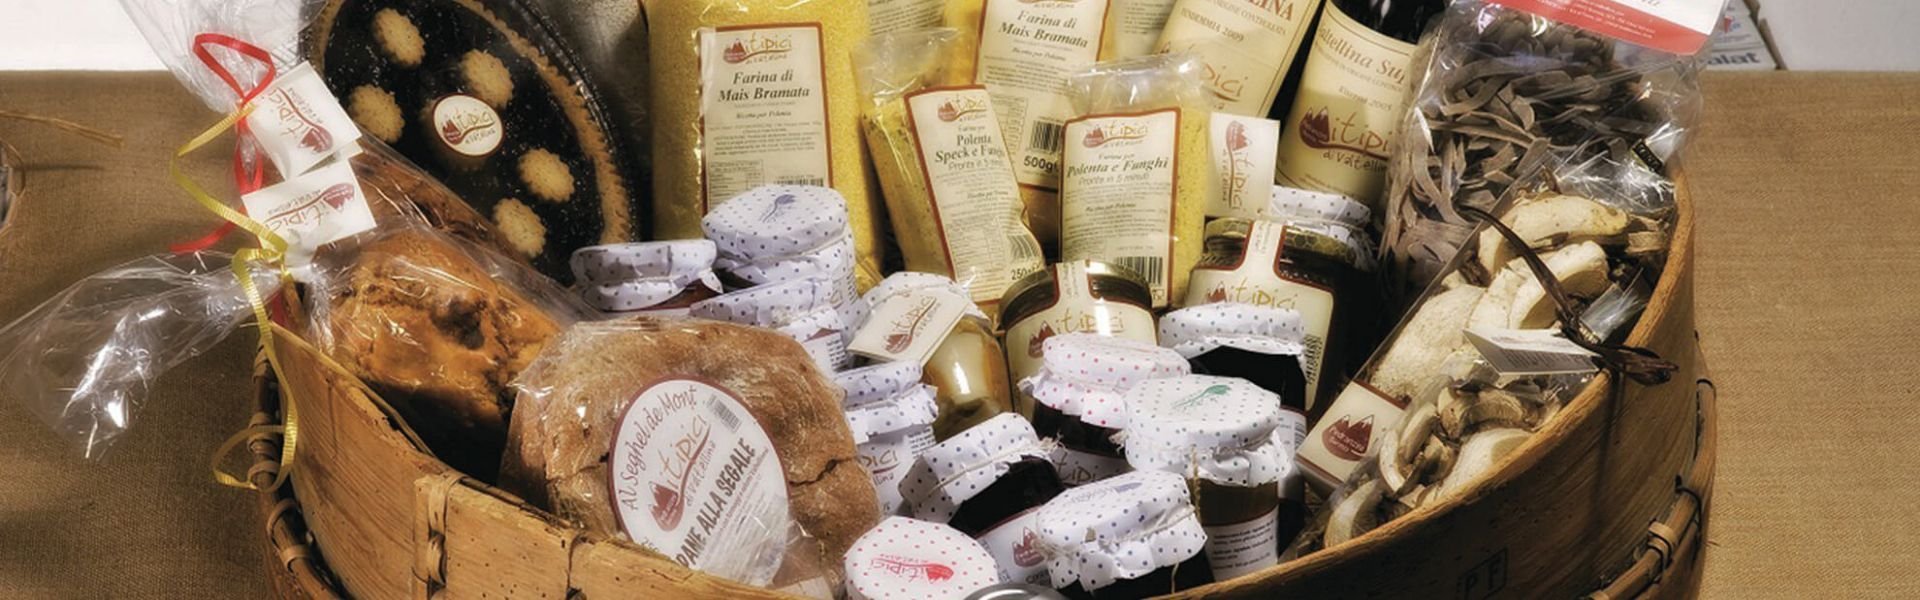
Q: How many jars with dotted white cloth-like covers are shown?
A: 12